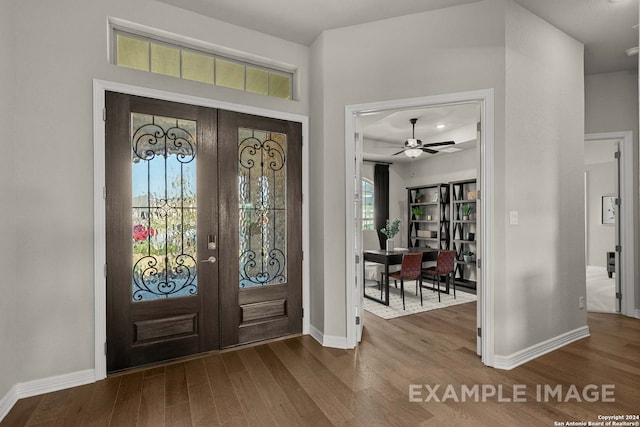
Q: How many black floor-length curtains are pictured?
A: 1